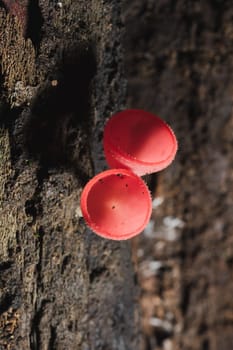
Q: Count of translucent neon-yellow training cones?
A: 0